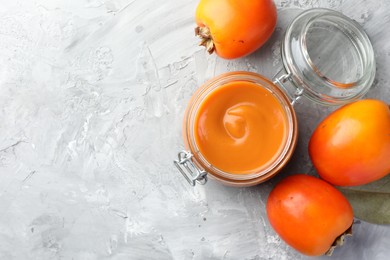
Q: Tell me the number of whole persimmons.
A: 3